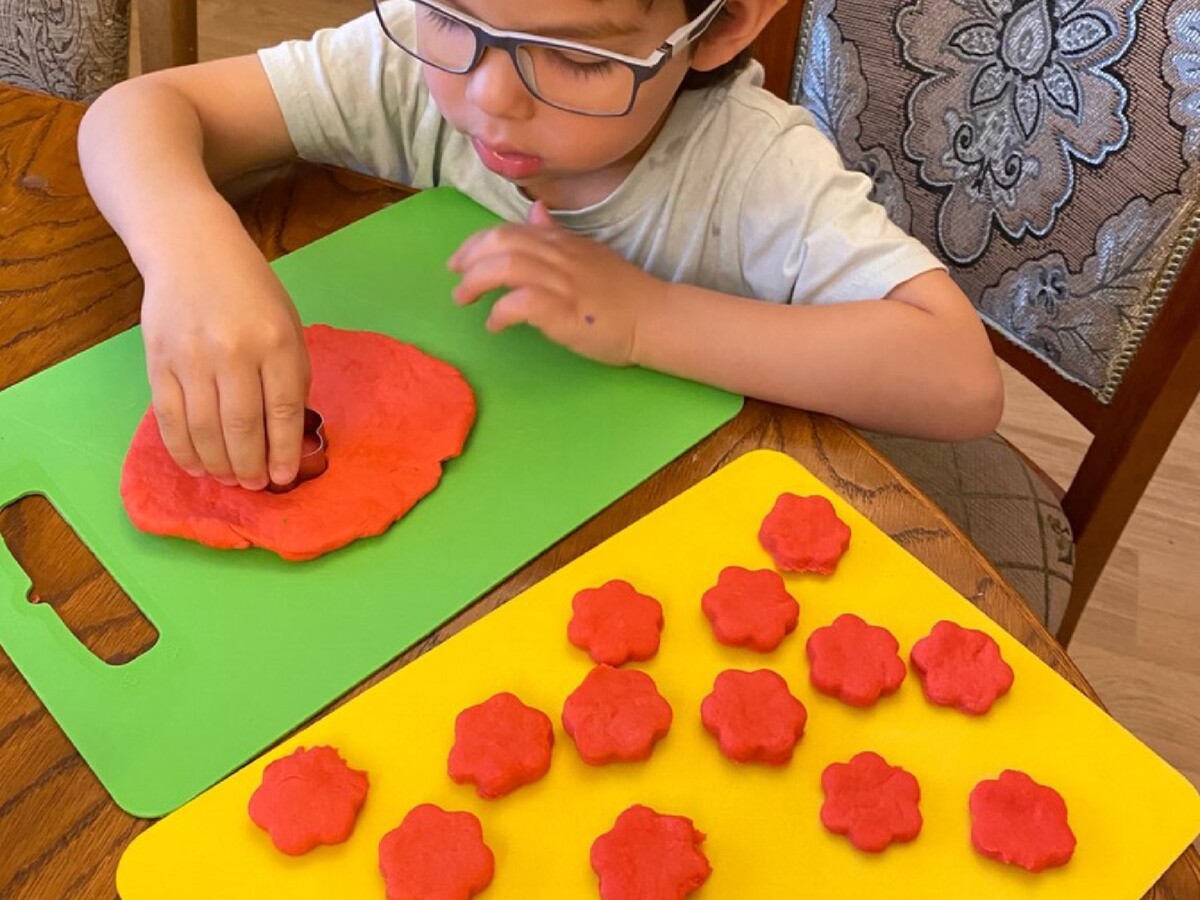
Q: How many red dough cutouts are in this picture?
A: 13